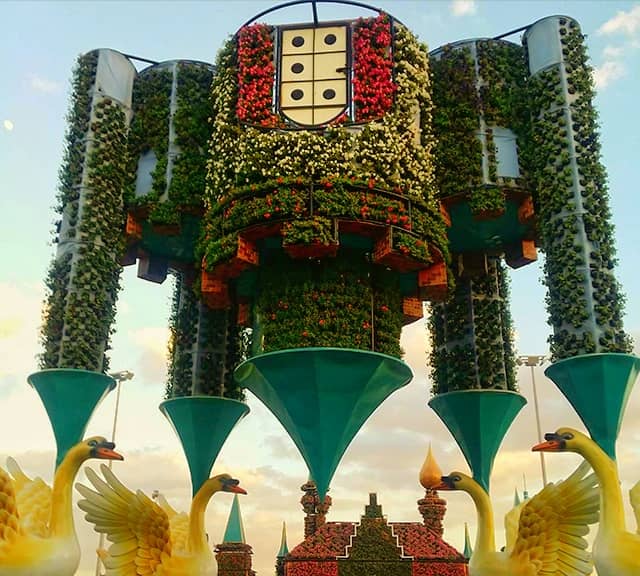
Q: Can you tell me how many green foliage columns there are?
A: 5